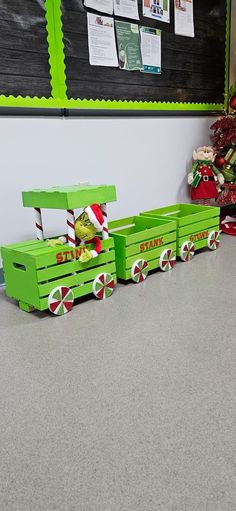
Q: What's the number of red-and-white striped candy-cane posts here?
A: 3